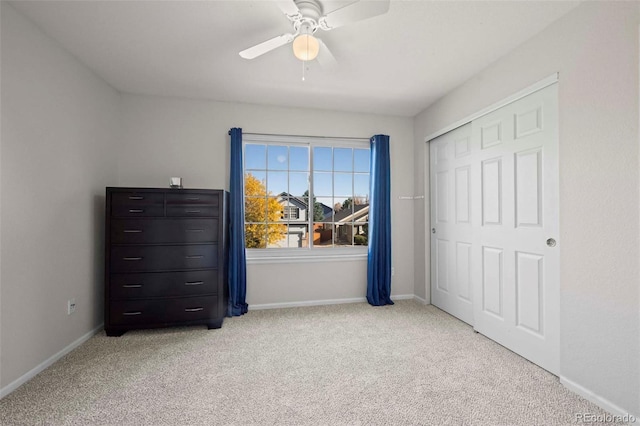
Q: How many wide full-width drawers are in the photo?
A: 4